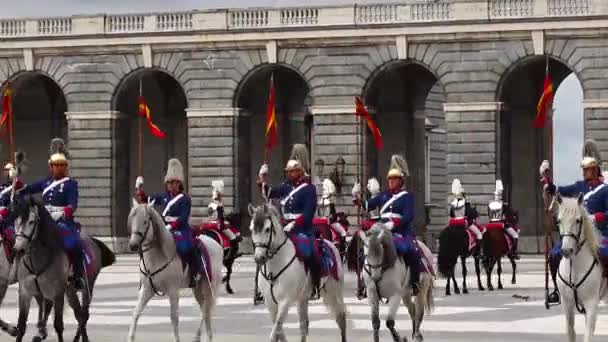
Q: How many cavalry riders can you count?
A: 11